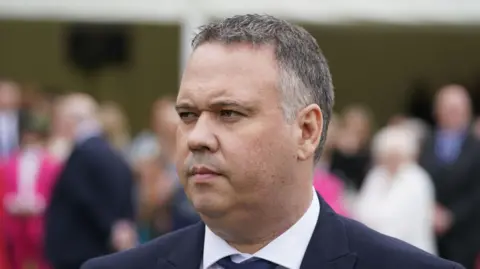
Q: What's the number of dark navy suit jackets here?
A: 2